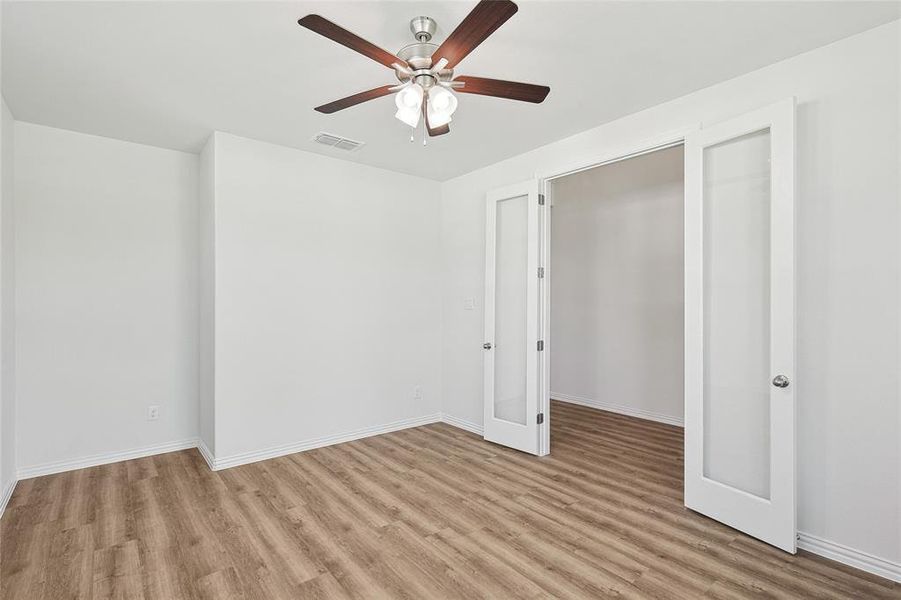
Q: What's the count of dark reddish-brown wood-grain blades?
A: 5